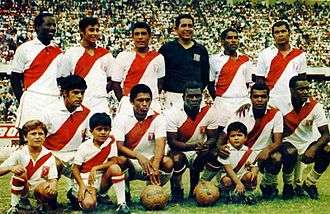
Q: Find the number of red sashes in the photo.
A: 13